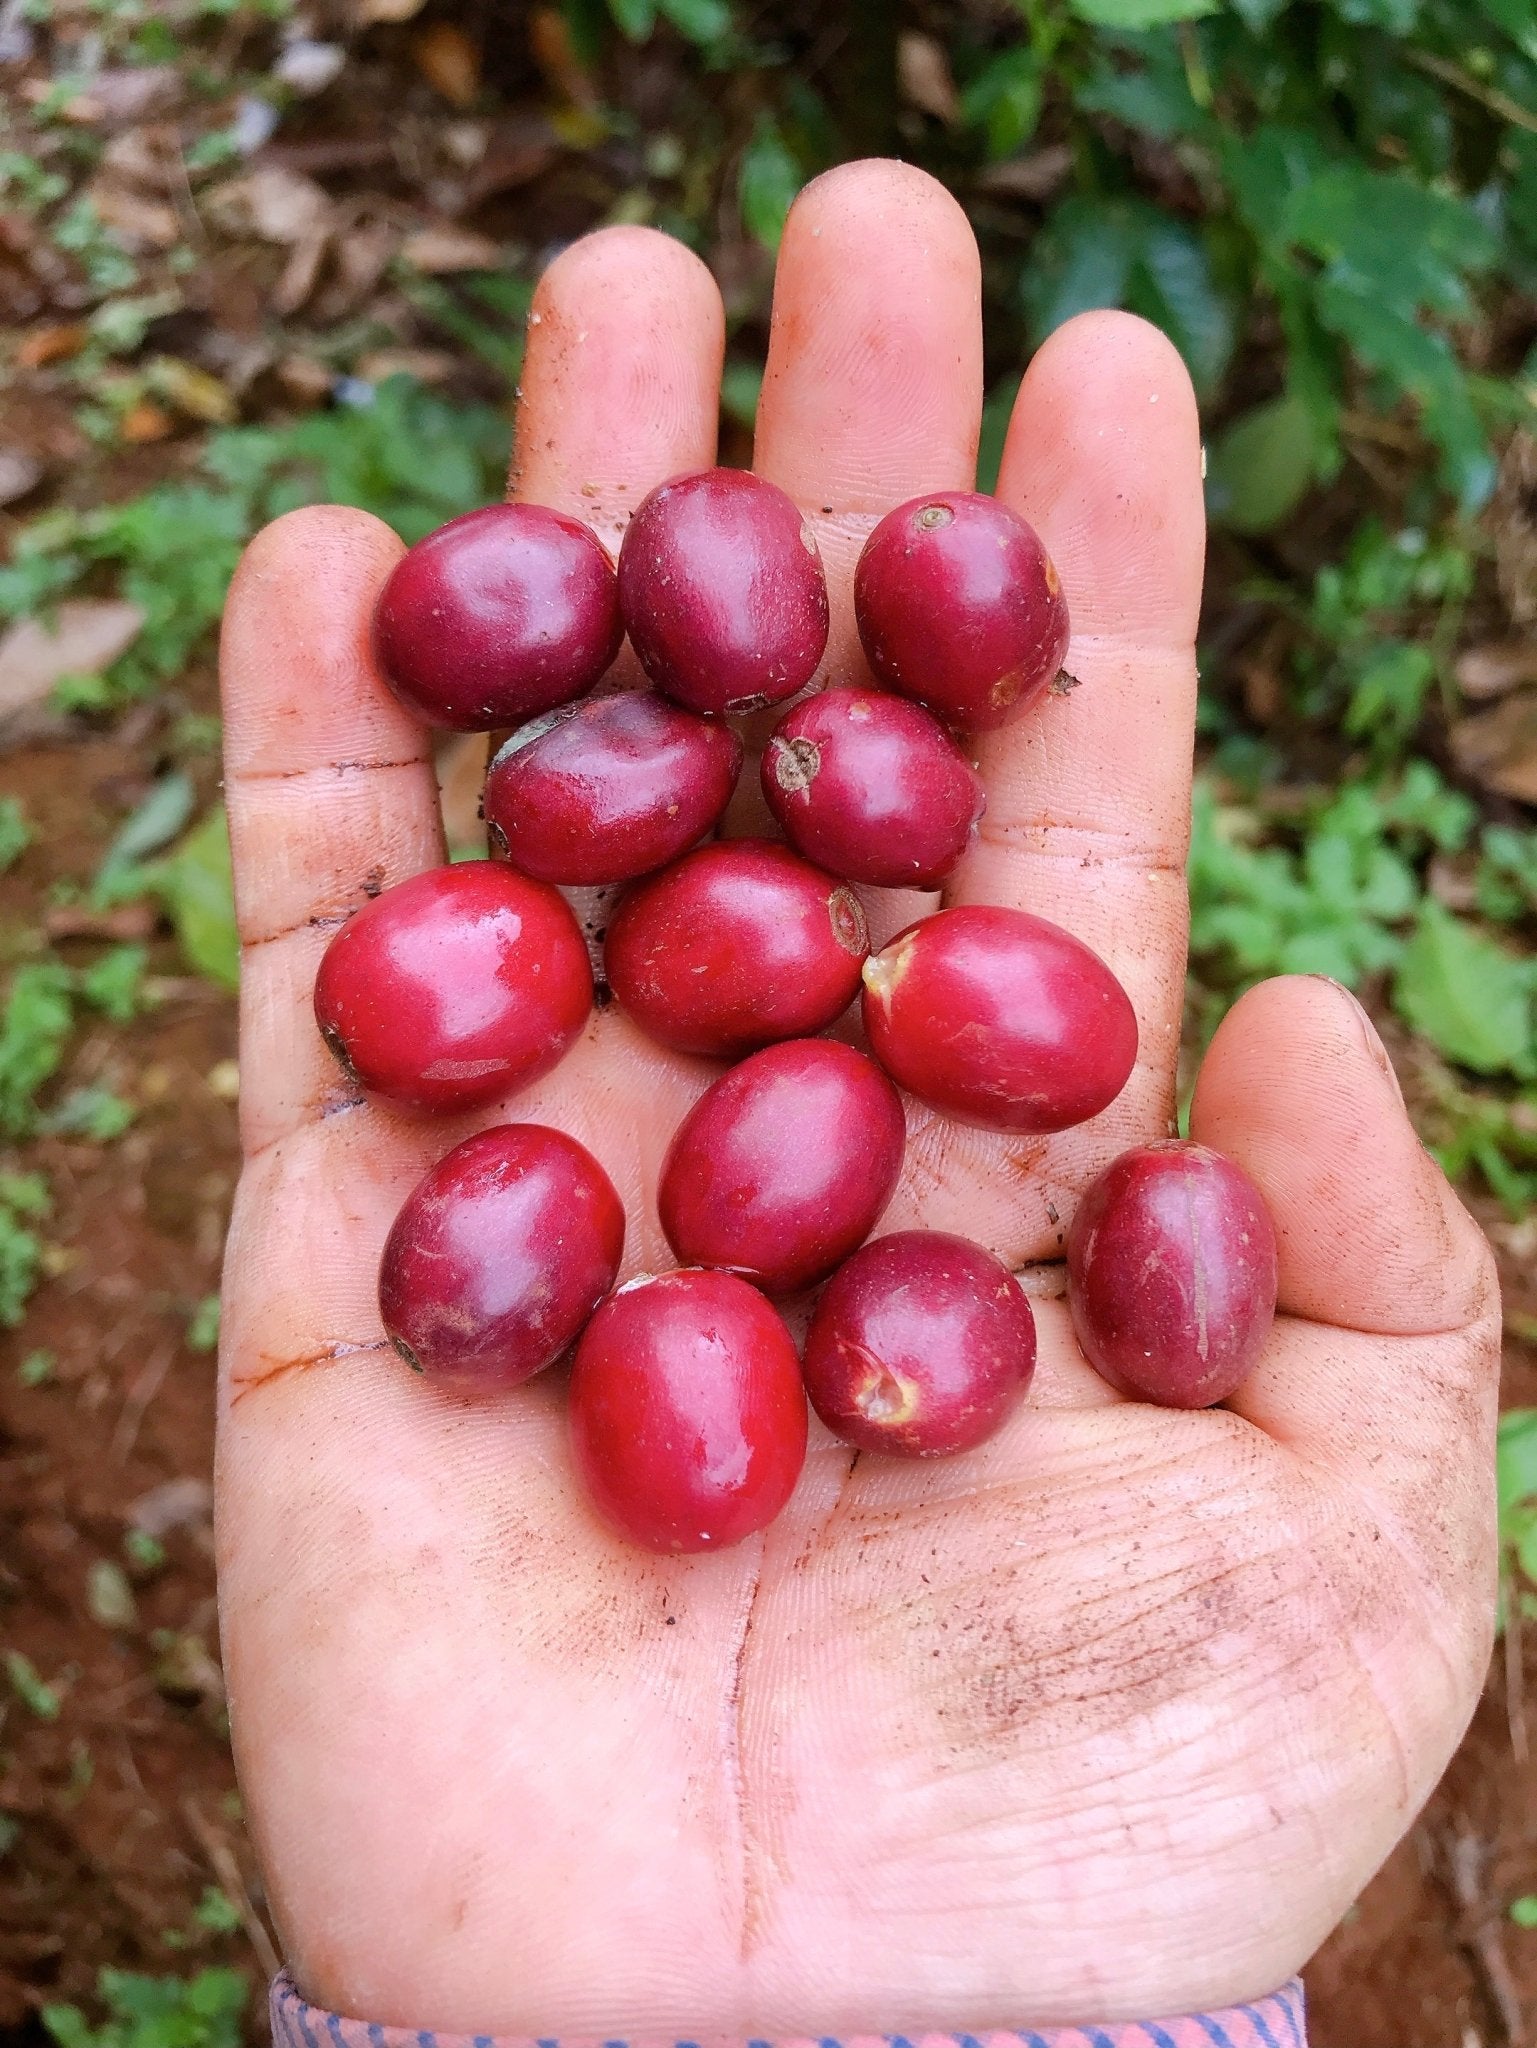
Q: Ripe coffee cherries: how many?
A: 13